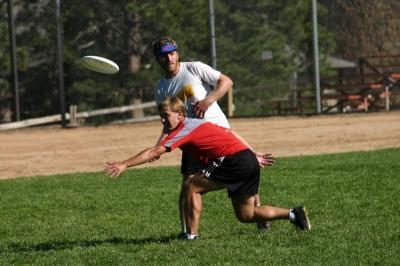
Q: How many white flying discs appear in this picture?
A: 1